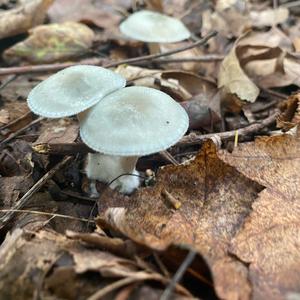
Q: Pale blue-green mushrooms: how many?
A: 3